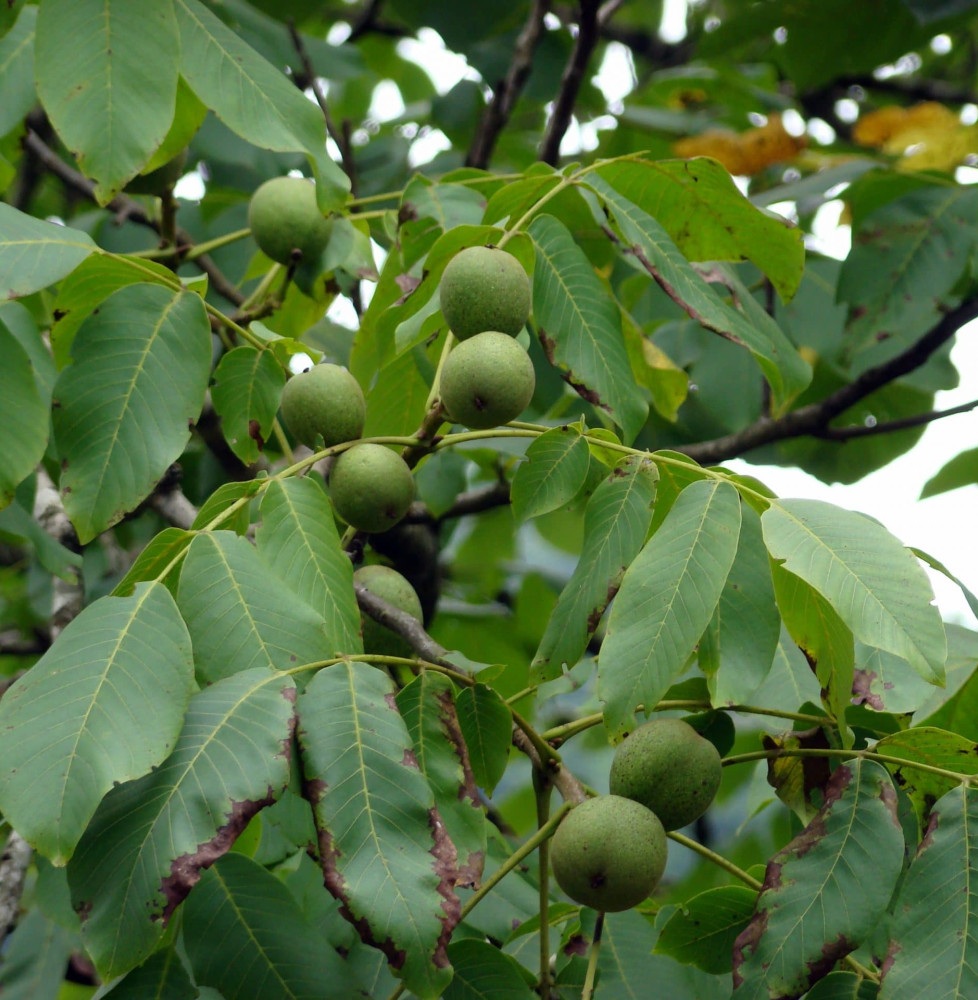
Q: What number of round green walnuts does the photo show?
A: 8